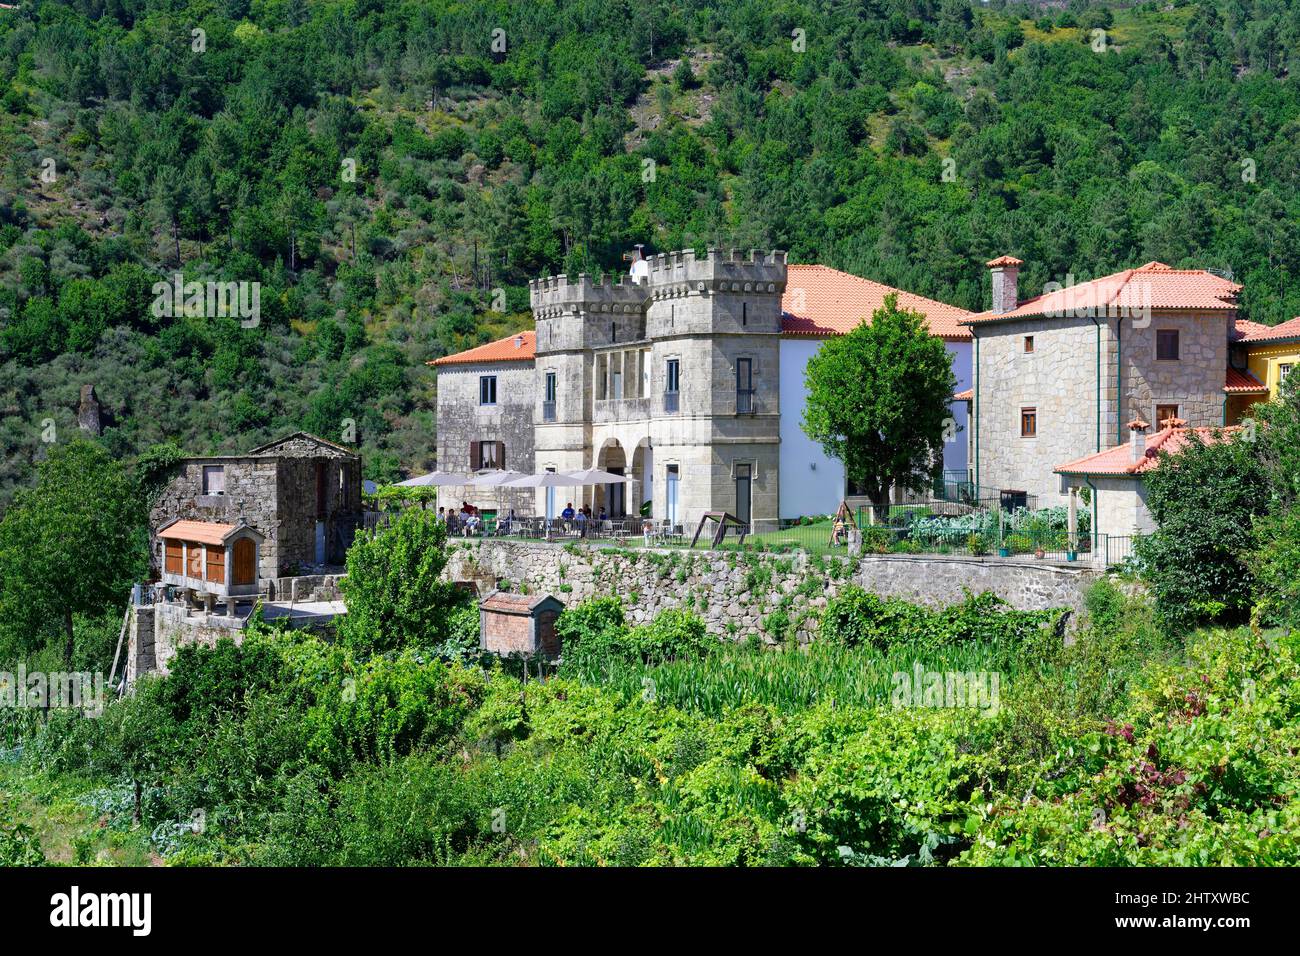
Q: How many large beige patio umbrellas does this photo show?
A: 4